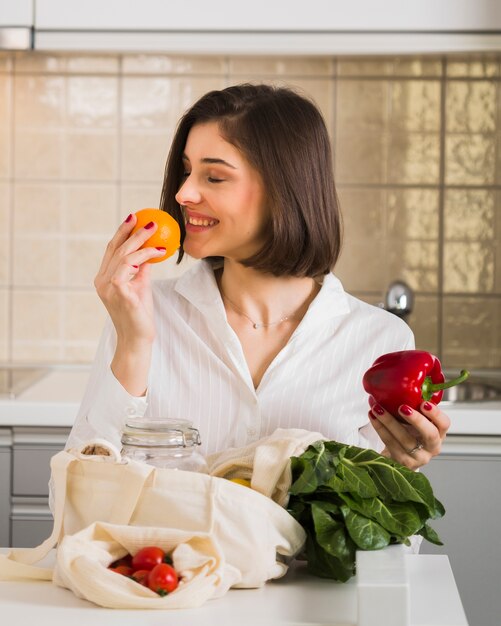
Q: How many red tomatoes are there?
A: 4